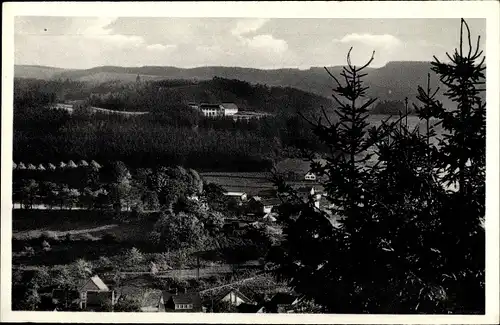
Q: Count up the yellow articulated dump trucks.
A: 0